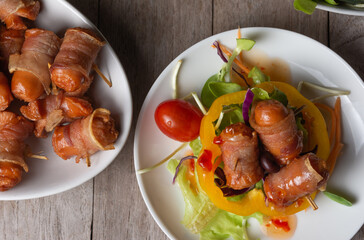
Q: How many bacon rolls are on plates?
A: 11